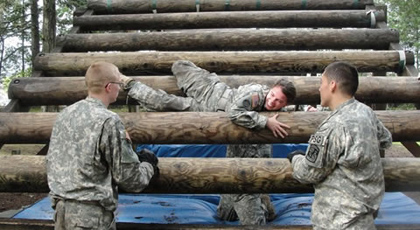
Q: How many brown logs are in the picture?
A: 7